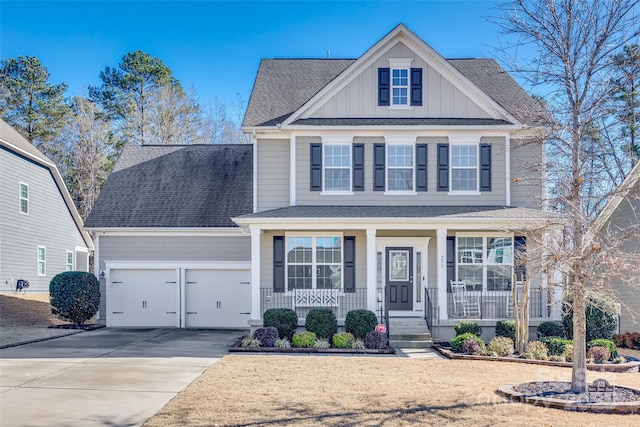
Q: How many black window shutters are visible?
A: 12